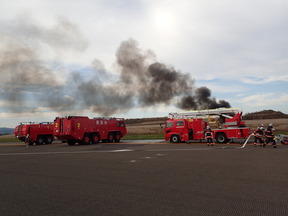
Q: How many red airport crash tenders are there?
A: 2